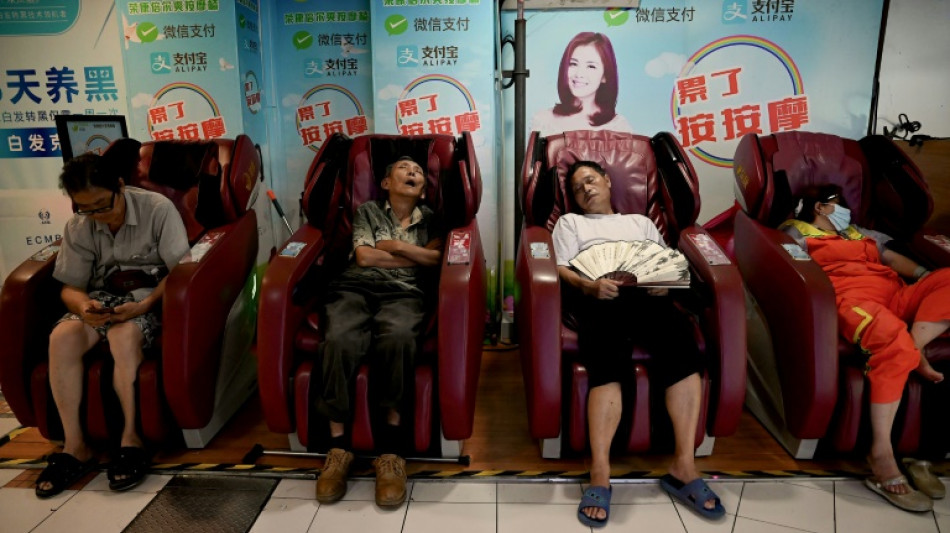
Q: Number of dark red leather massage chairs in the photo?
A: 4